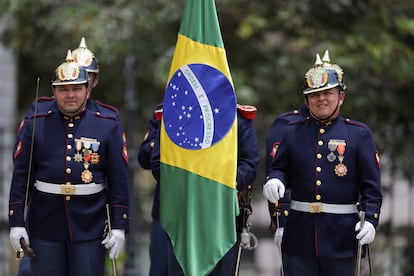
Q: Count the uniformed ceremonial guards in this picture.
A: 5